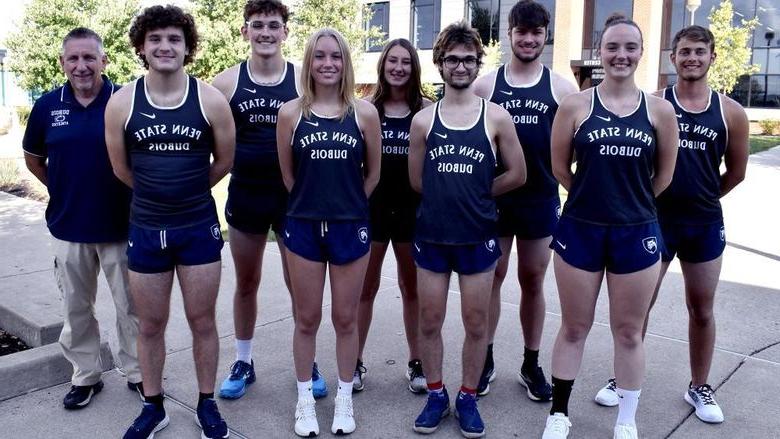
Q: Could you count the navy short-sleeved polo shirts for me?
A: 1